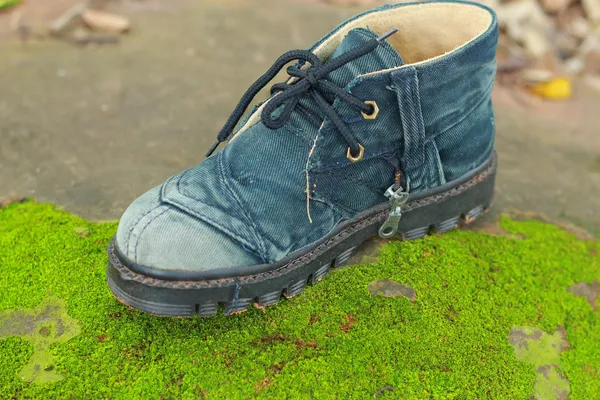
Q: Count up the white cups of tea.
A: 0